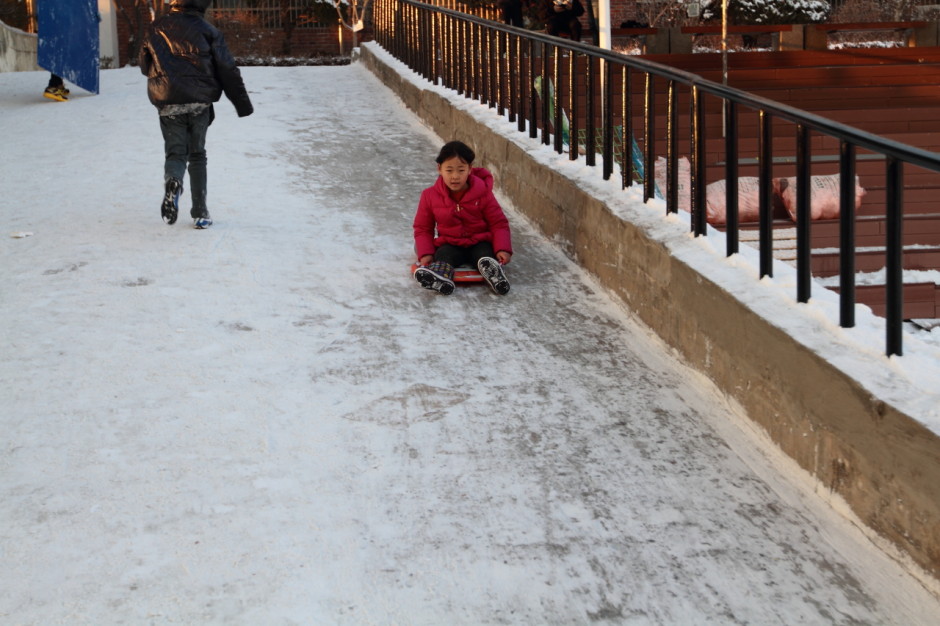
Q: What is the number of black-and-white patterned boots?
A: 2